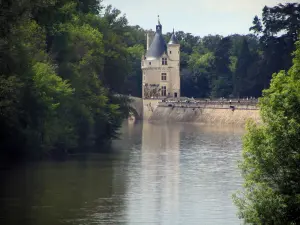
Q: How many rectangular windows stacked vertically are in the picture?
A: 3